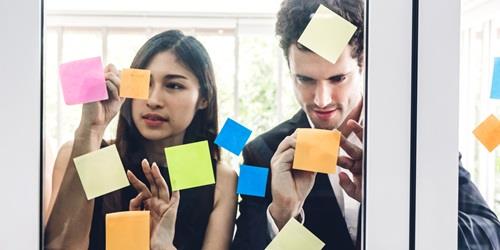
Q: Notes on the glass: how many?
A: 12